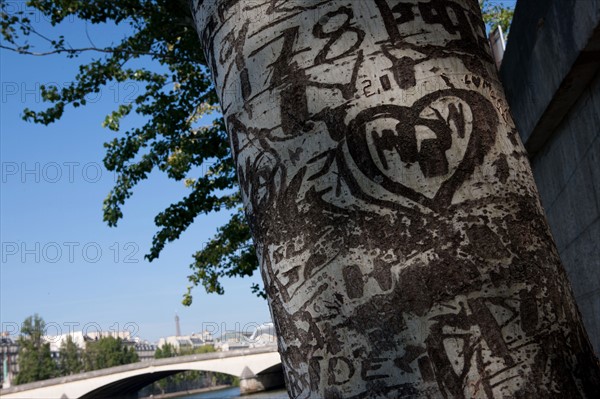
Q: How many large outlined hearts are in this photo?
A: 1